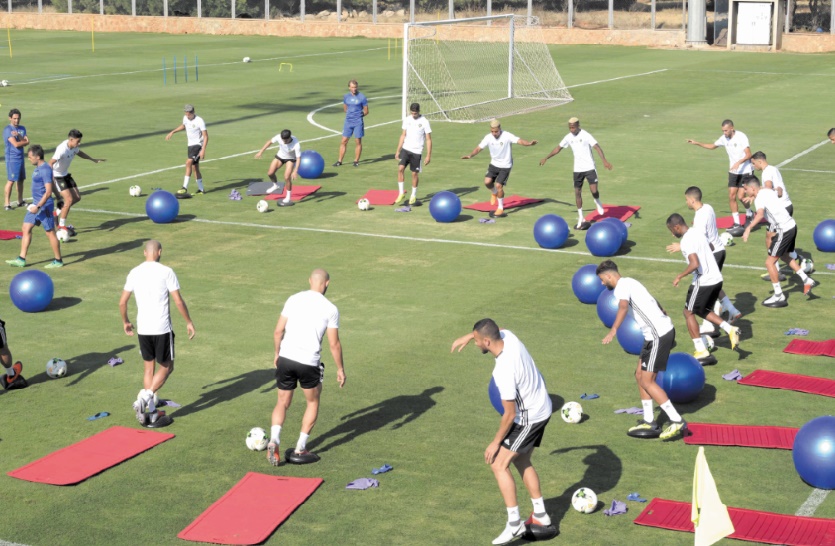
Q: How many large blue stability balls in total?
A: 14